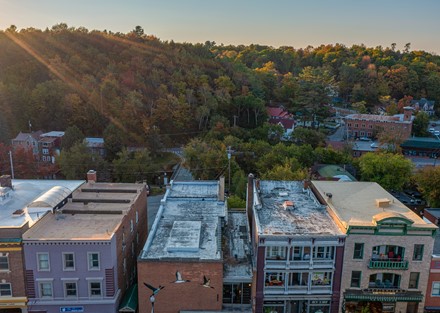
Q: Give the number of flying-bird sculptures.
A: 3